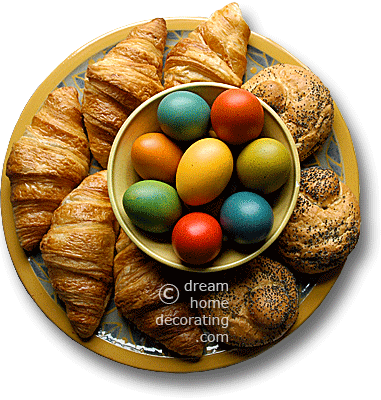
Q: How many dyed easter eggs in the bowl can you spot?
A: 8